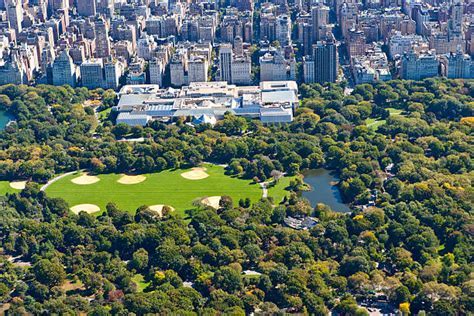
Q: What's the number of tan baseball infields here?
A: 7